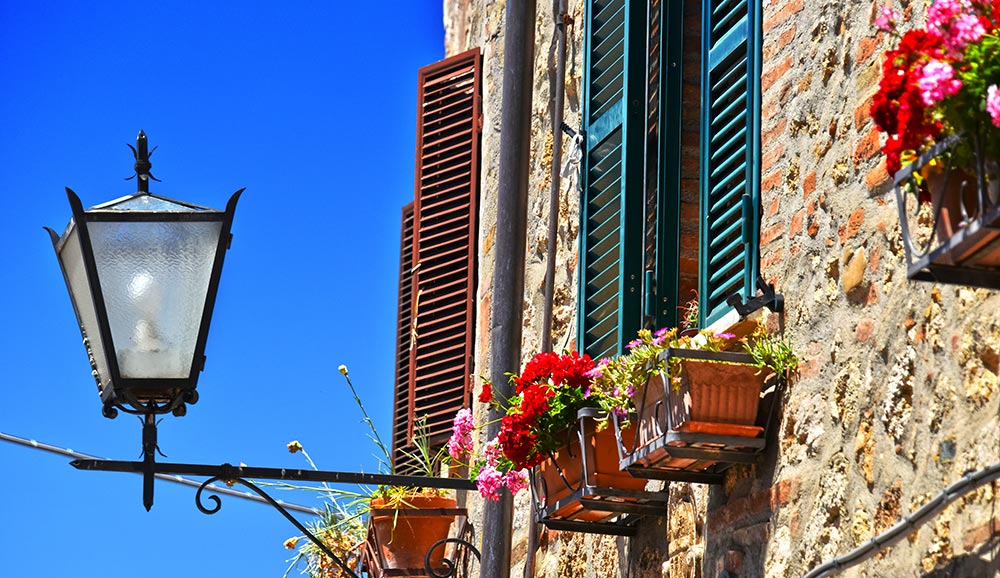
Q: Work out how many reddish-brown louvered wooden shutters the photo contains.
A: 2